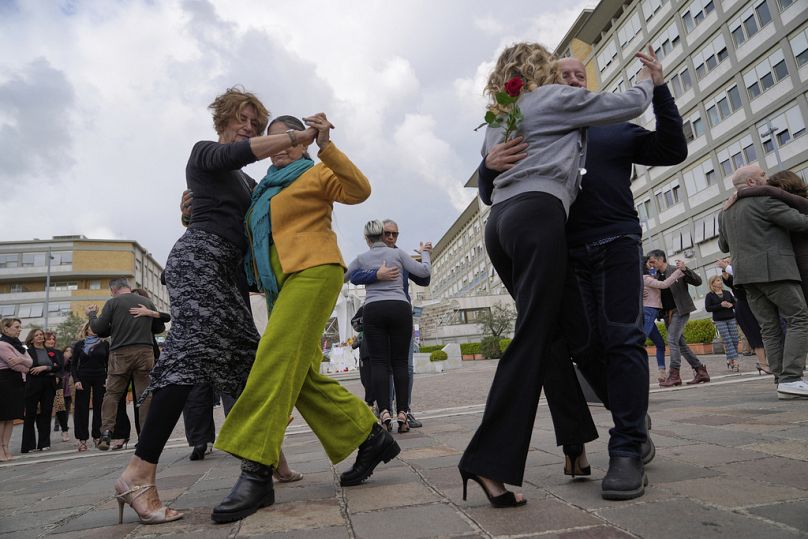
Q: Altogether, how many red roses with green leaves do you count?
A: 1